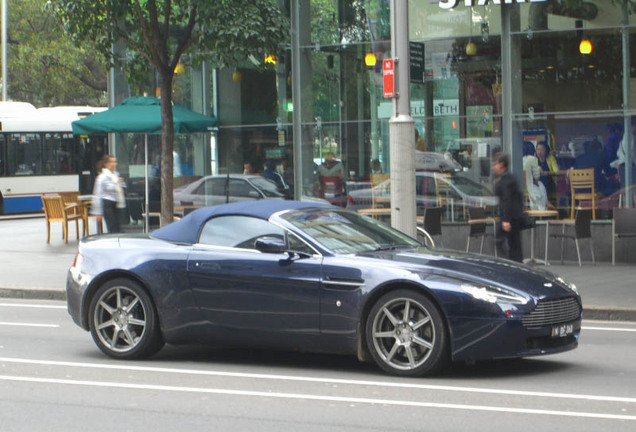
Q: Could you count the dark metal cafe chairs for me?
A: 4